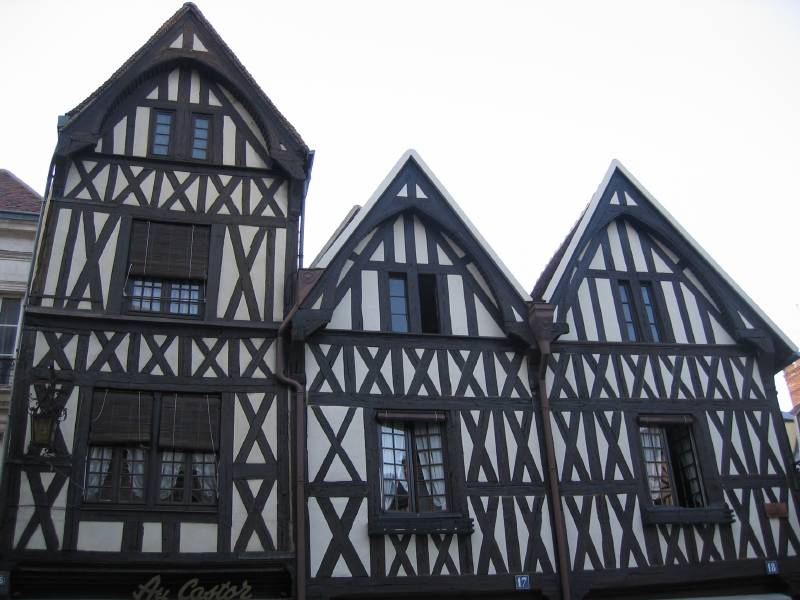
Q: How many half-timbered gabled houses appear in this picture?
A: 3